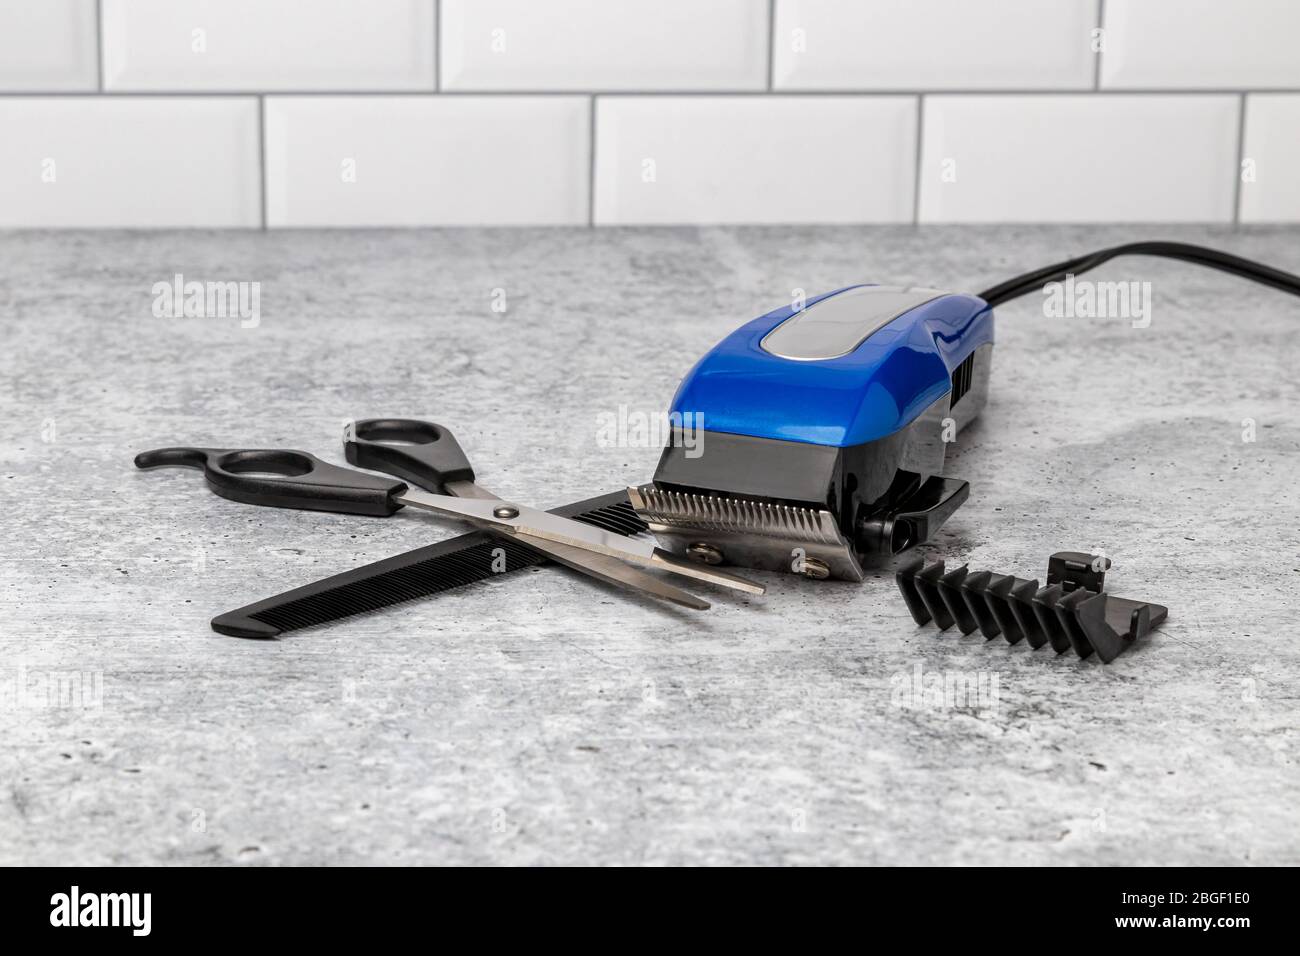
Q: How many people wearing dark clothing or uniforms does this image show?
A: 0